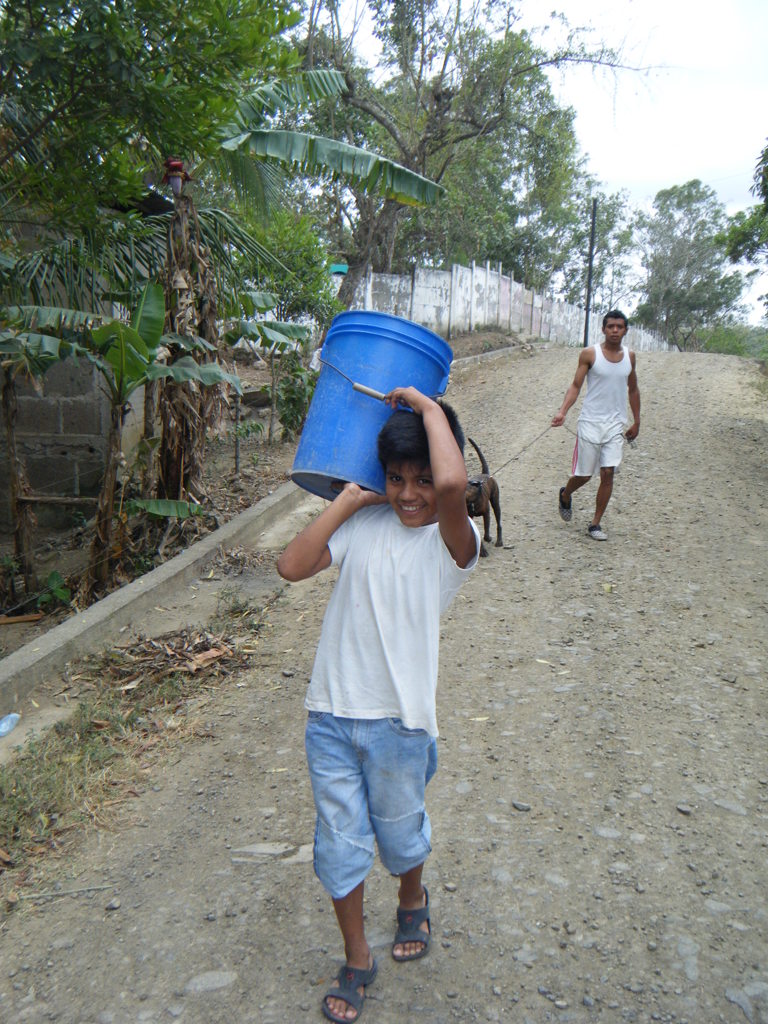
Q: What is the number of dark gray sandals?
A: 2